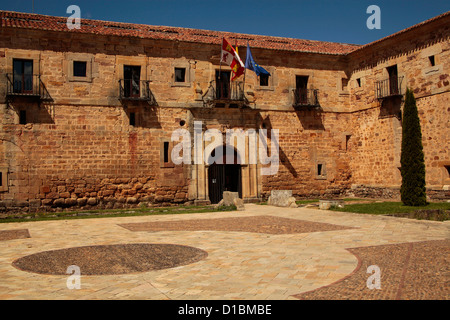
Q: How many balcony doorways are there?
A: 5